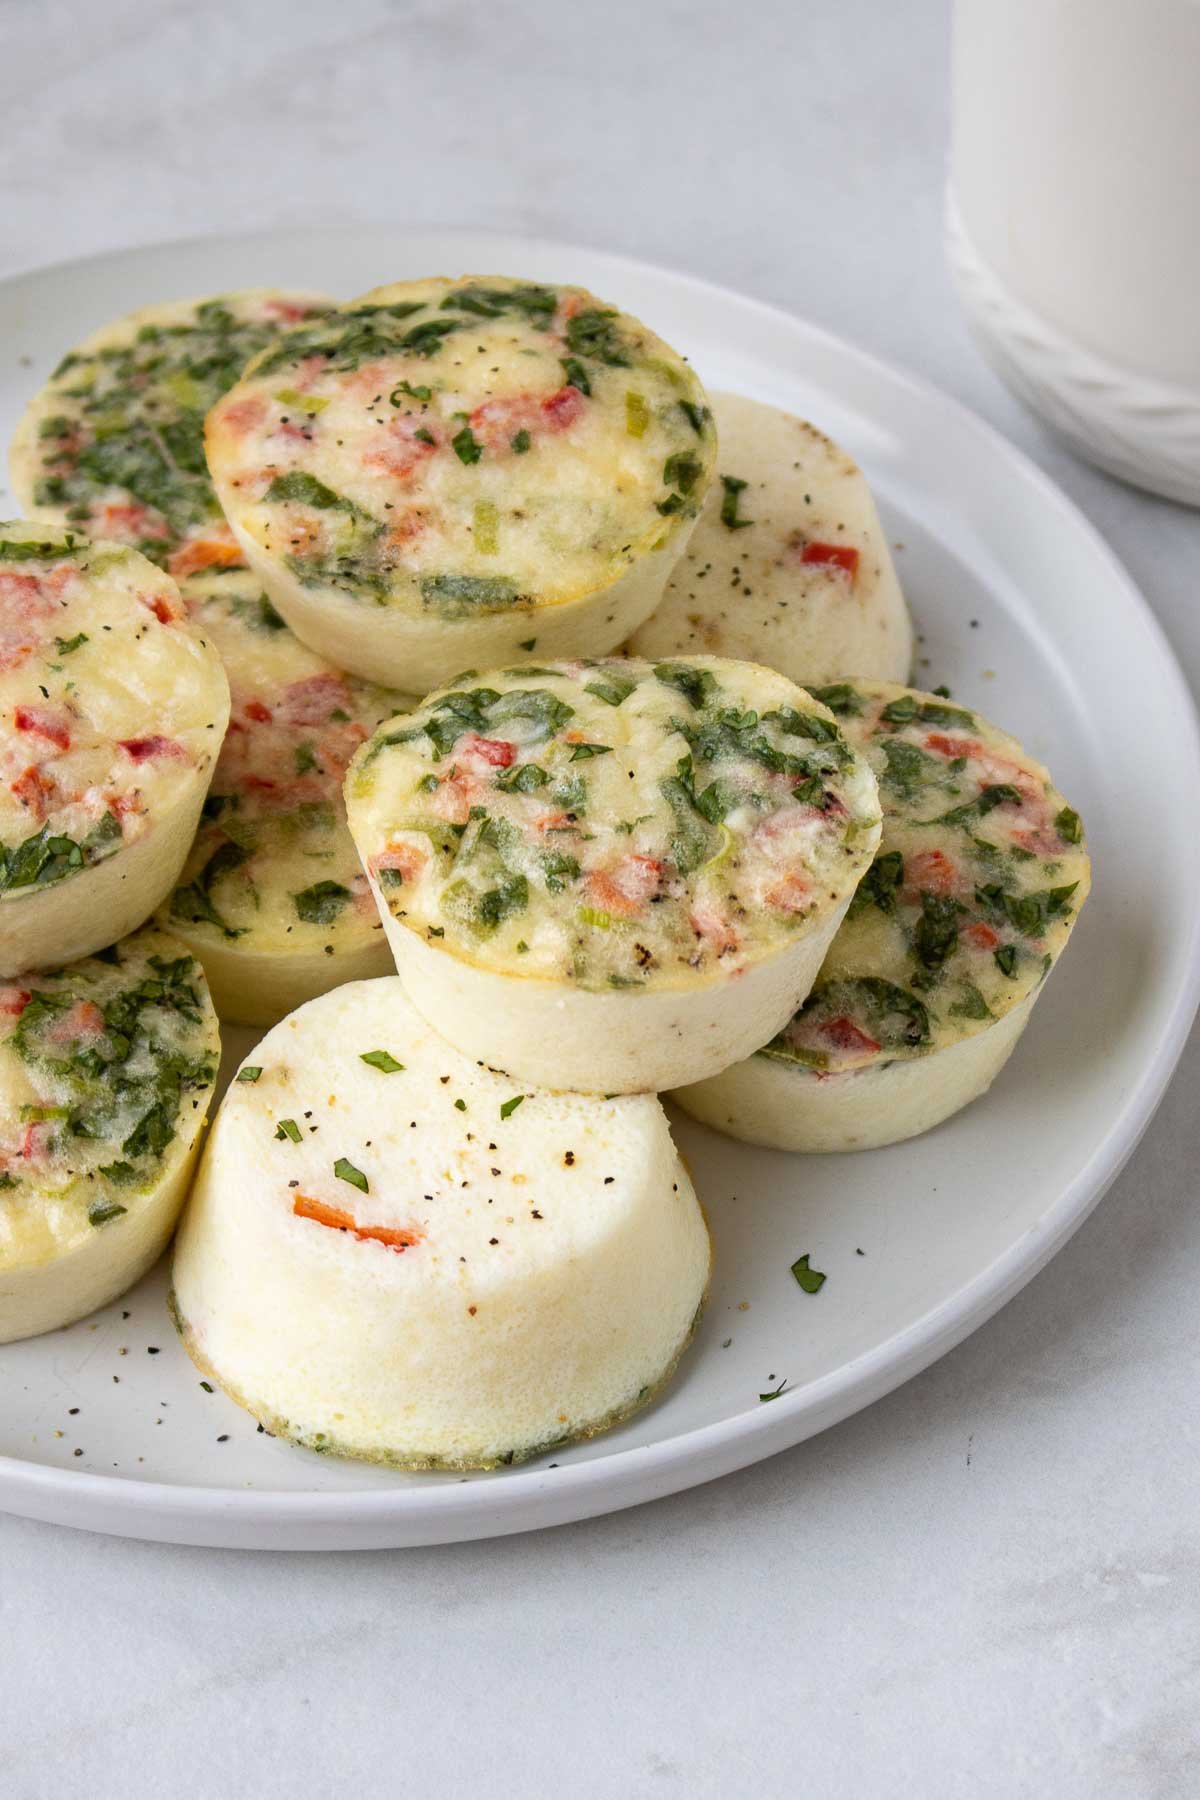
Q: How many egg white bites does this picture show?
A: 9